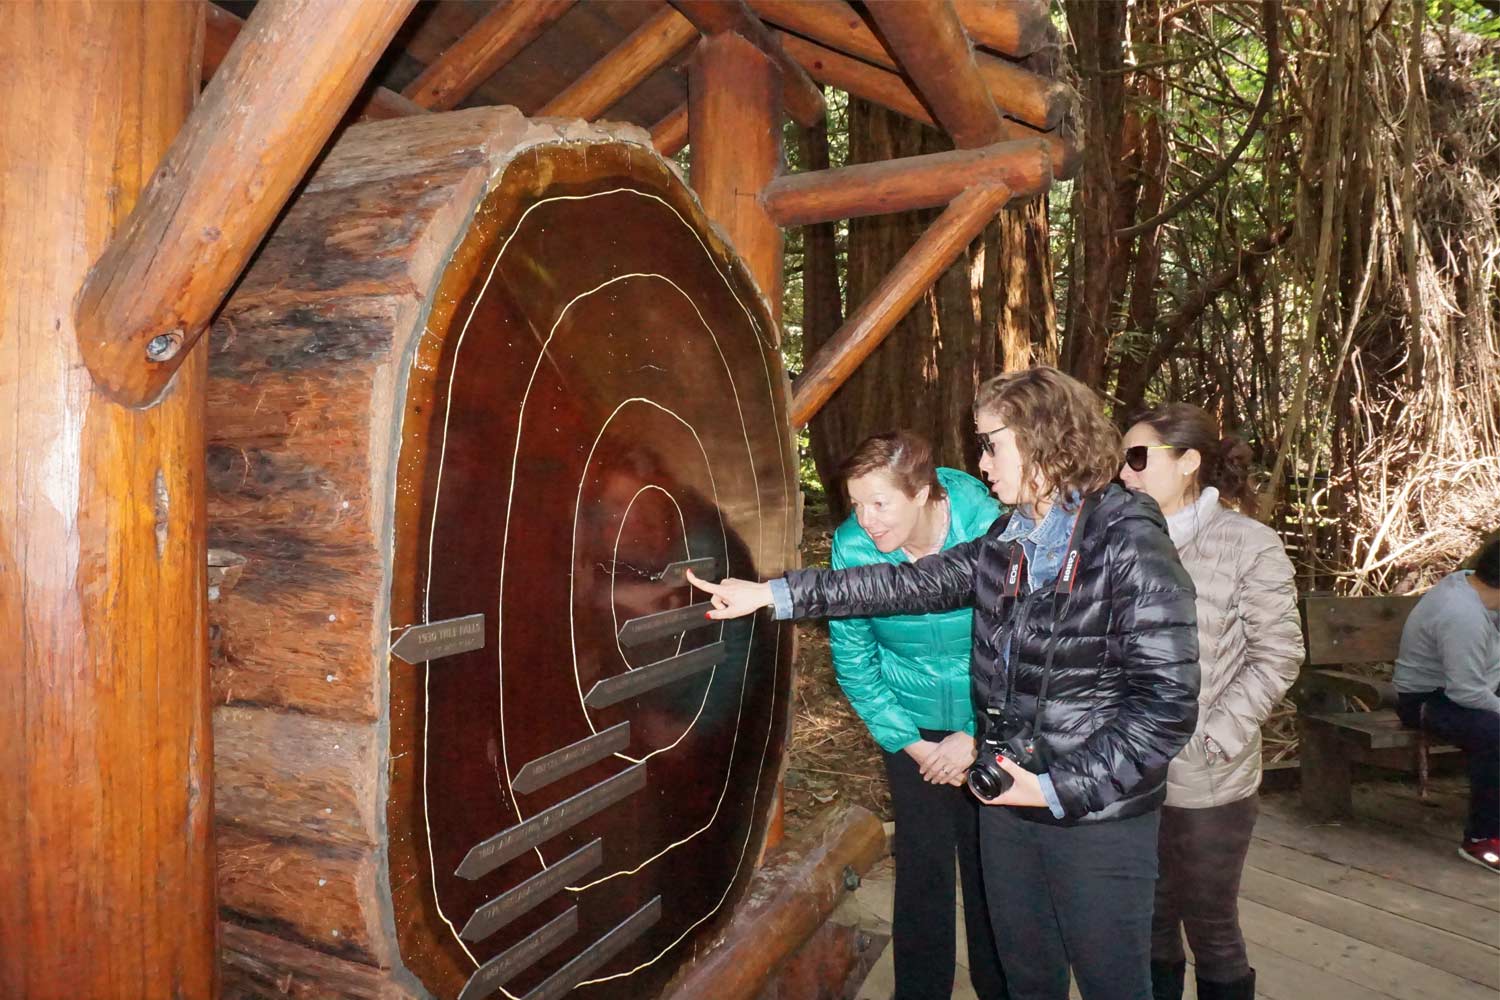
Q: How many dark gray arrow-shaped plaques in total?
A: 9